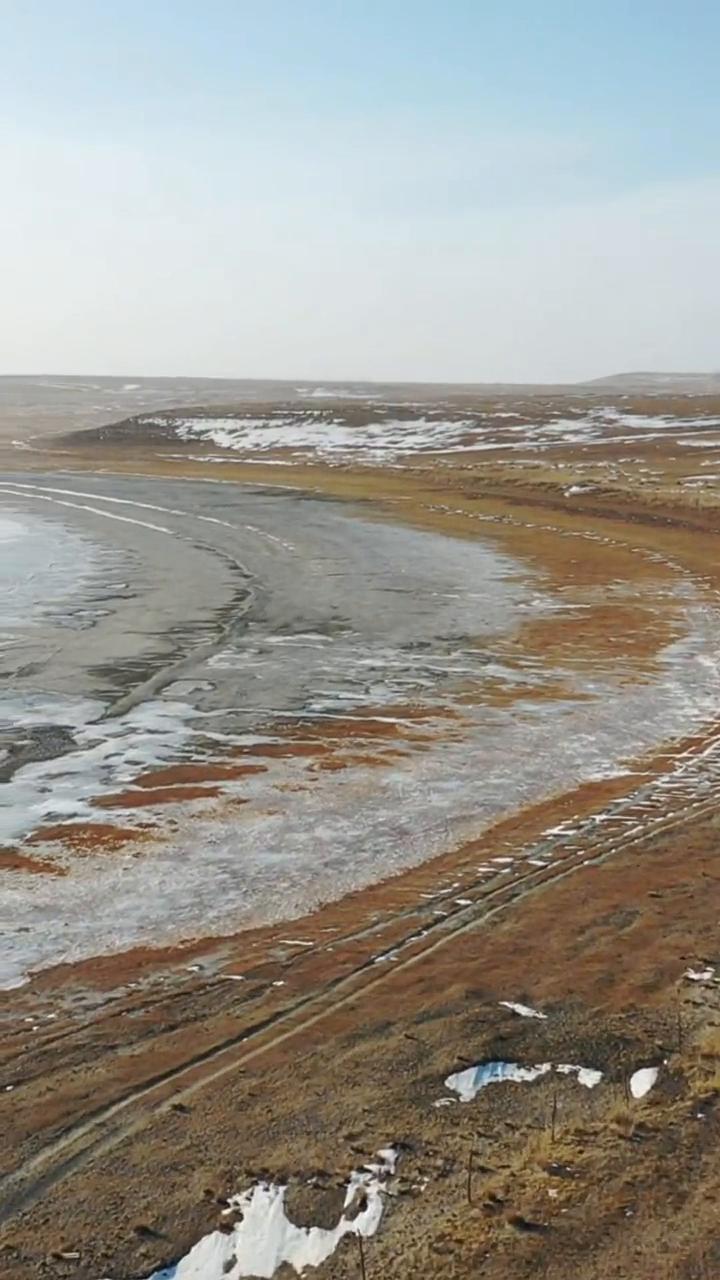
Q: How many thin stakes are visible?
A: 5